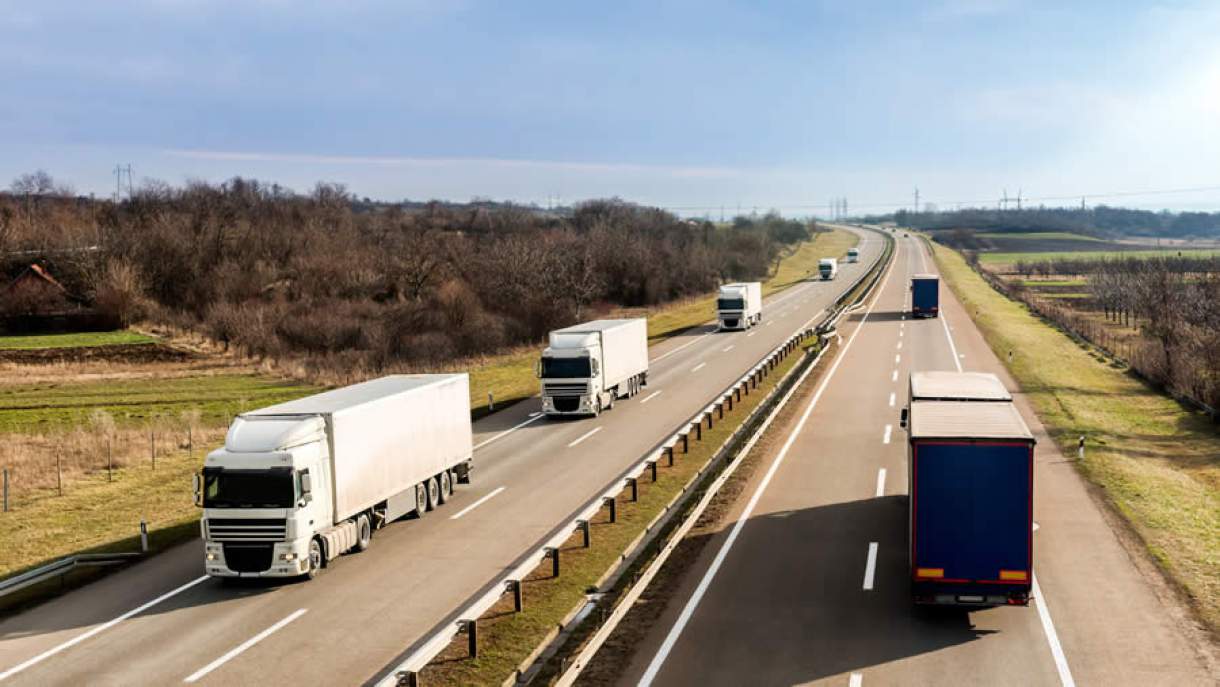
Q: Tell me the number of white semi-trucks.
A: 5